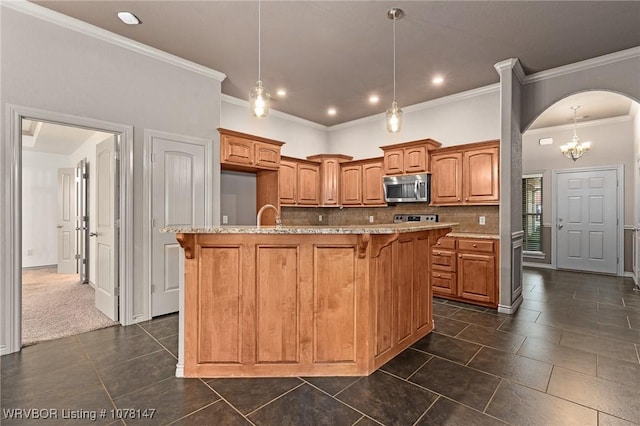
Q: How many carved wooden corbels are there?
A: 4